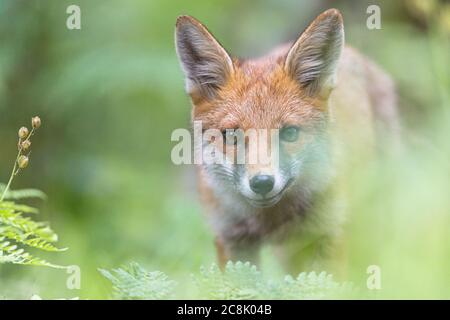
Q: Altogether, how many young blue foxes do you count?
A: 0